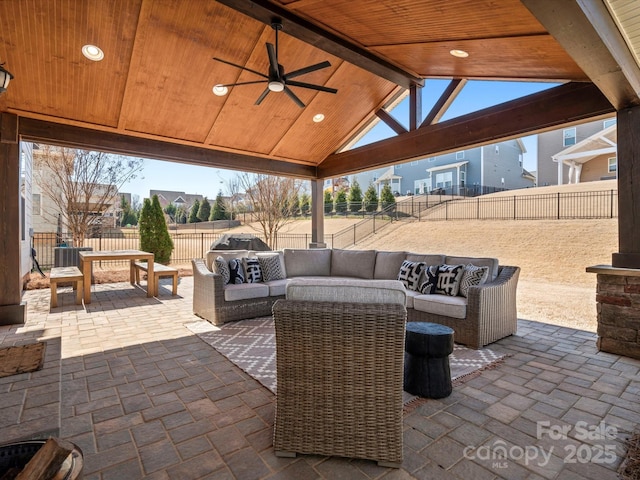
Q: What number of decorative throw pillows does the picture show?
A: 8